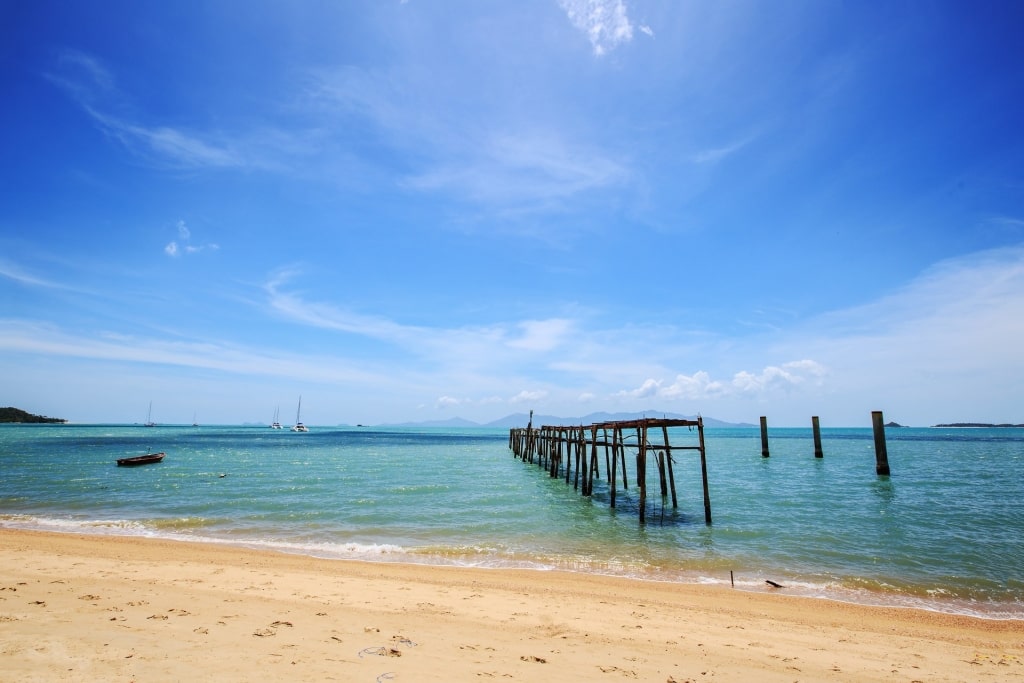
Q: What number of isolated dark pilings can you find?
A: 3